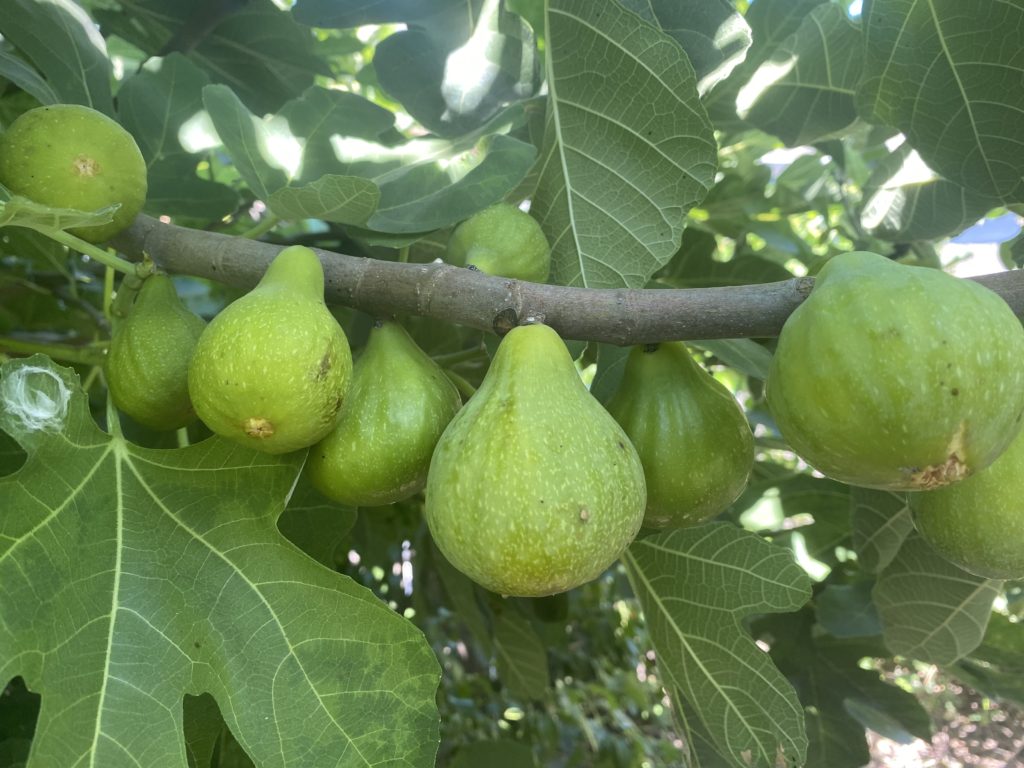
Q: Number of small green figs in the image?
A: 9